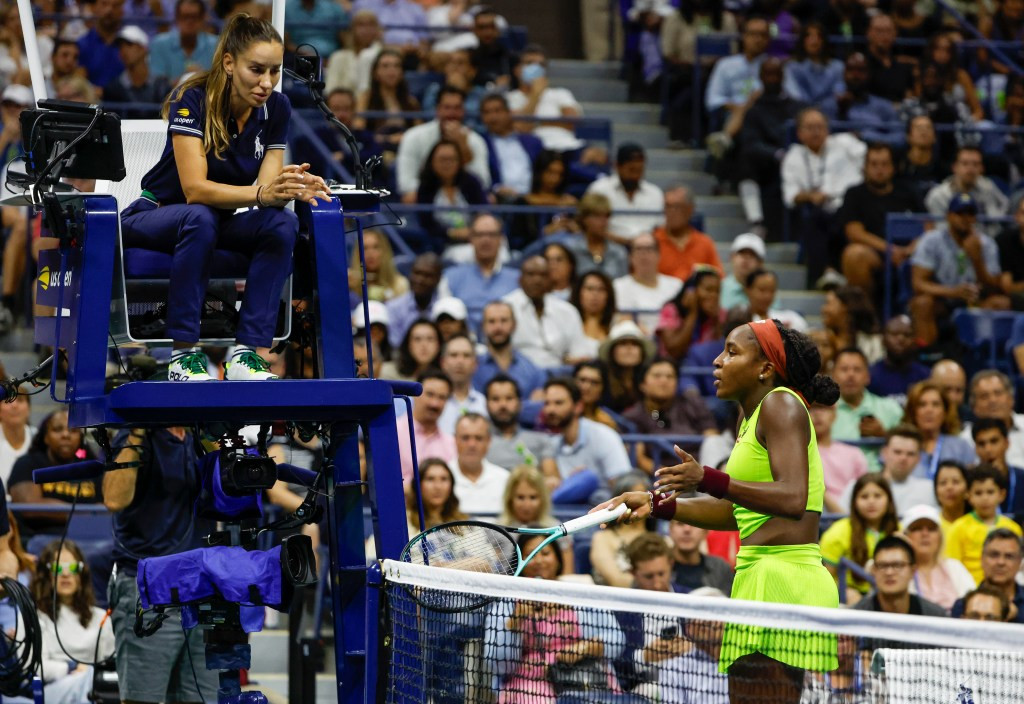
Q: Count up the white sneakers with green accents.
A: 2